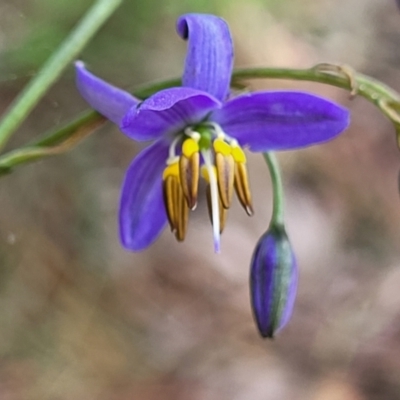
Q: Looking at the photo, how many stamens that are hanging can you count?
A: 6